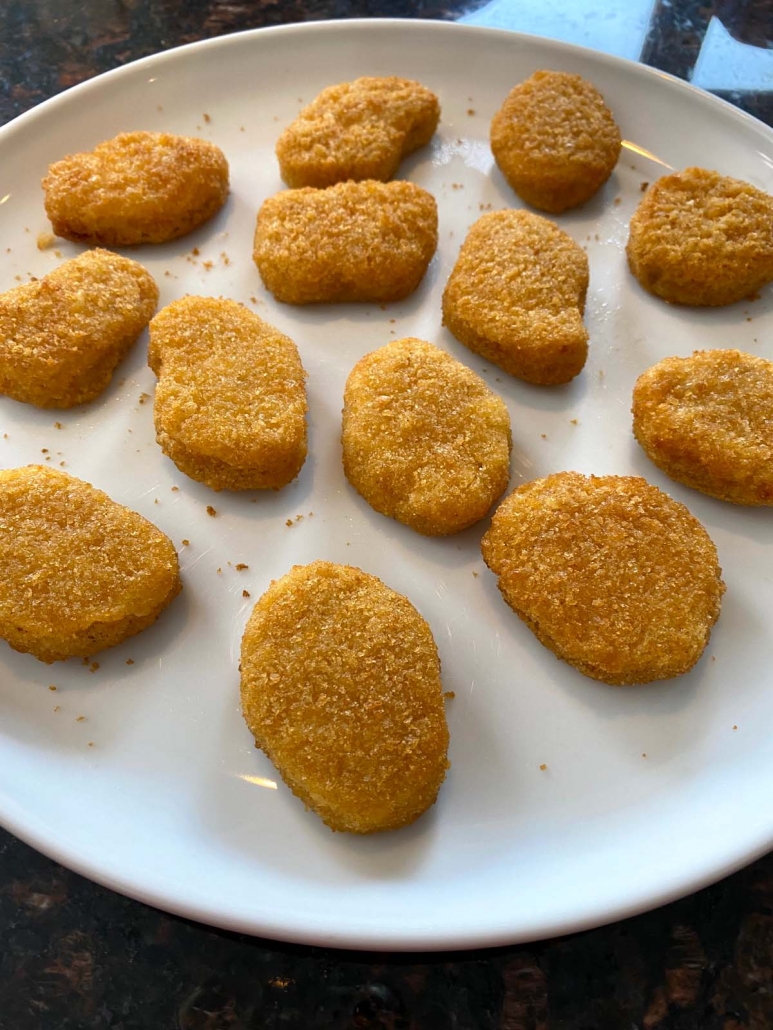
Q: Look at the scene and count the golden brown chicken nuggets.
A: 13